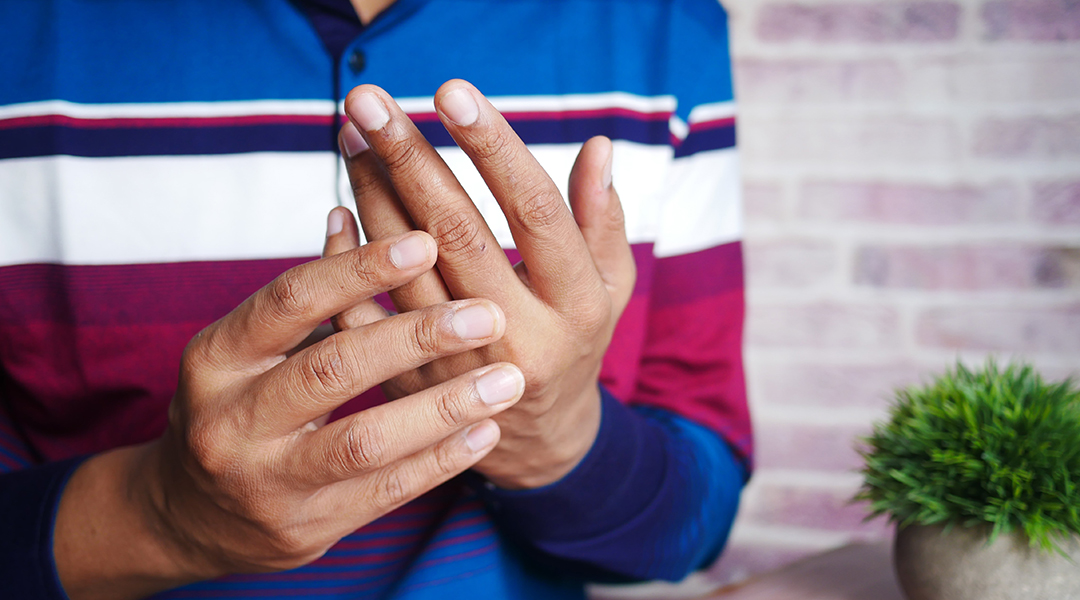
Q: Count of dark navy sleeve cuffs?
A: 2